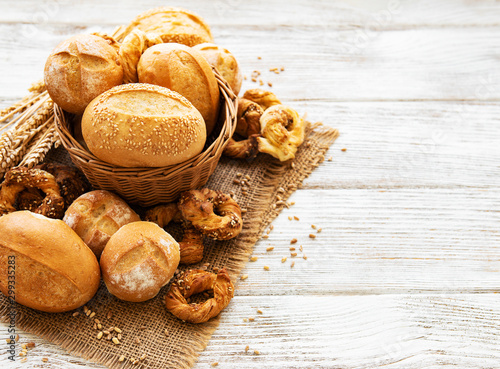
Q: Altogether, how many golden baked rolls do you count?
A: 8